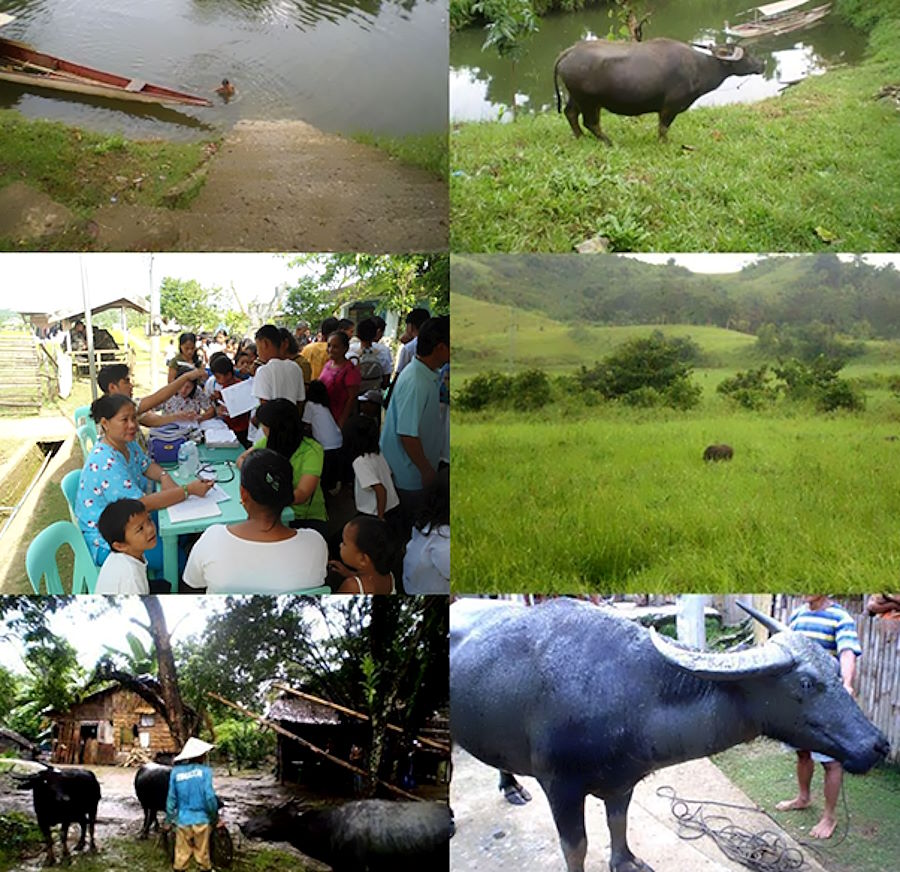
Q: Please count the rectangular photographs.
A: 6